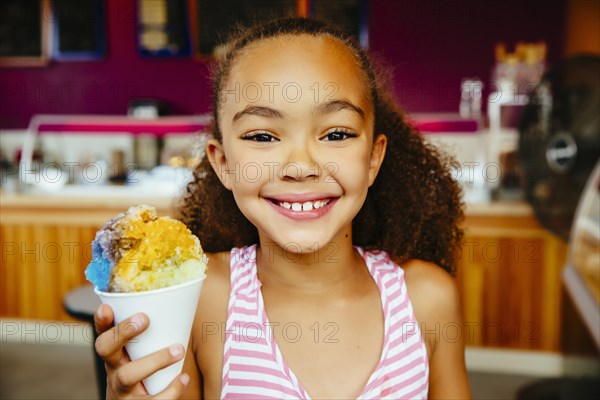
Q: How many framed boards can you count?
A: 5